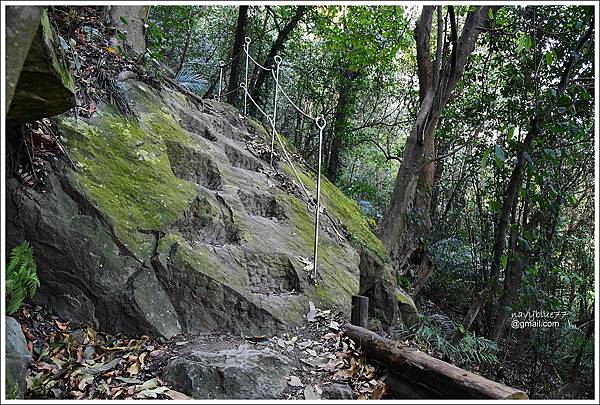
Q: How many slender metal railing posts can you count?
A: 4